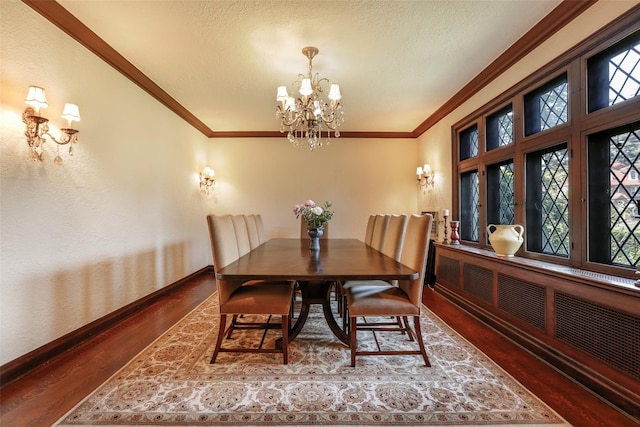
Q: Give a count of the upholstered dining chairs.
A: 9